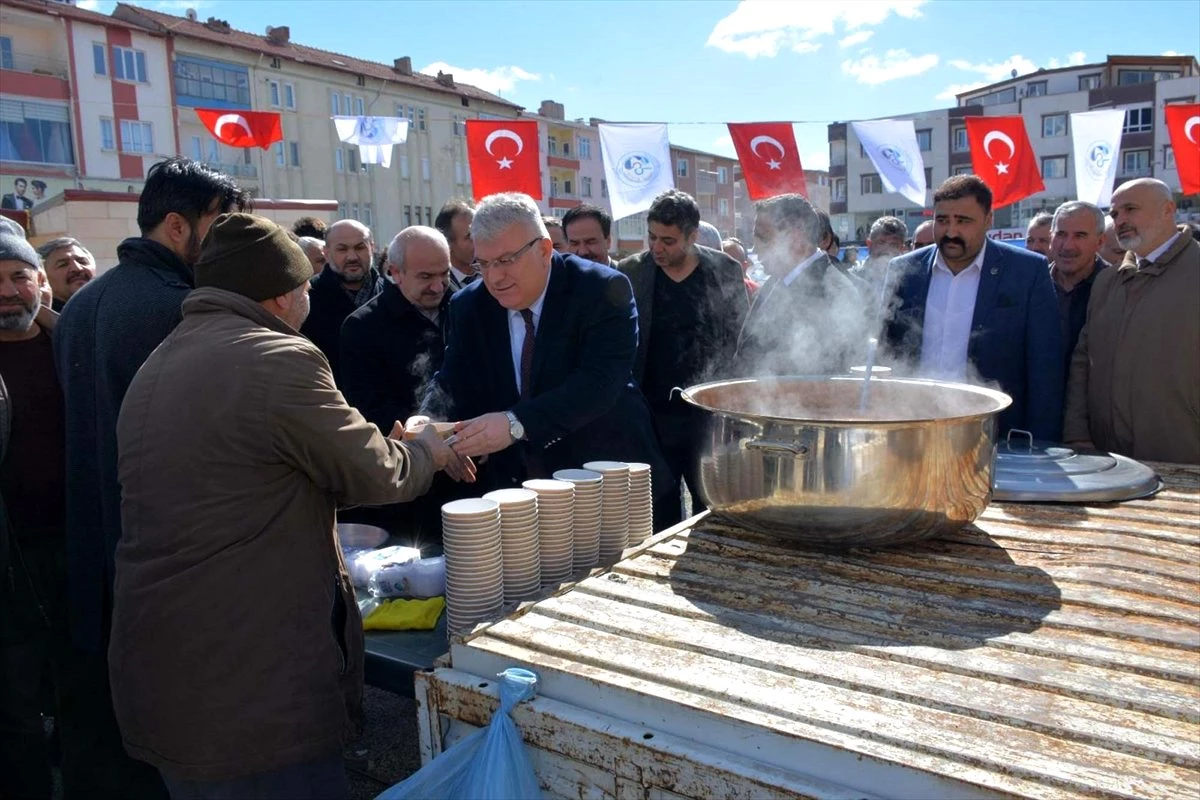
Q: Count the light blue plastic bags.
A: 1